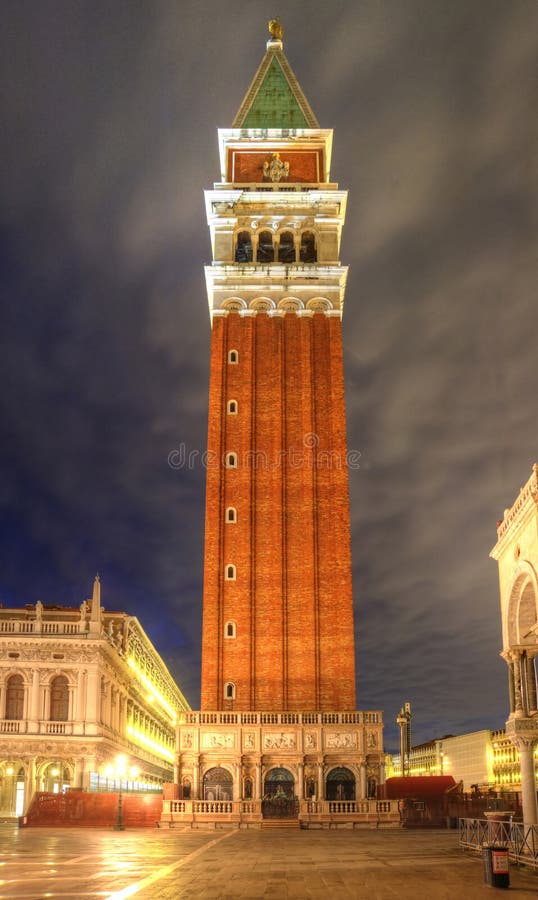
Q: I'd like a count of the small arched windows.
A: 7